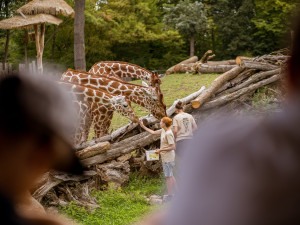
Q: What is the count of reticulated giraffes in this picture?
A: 3